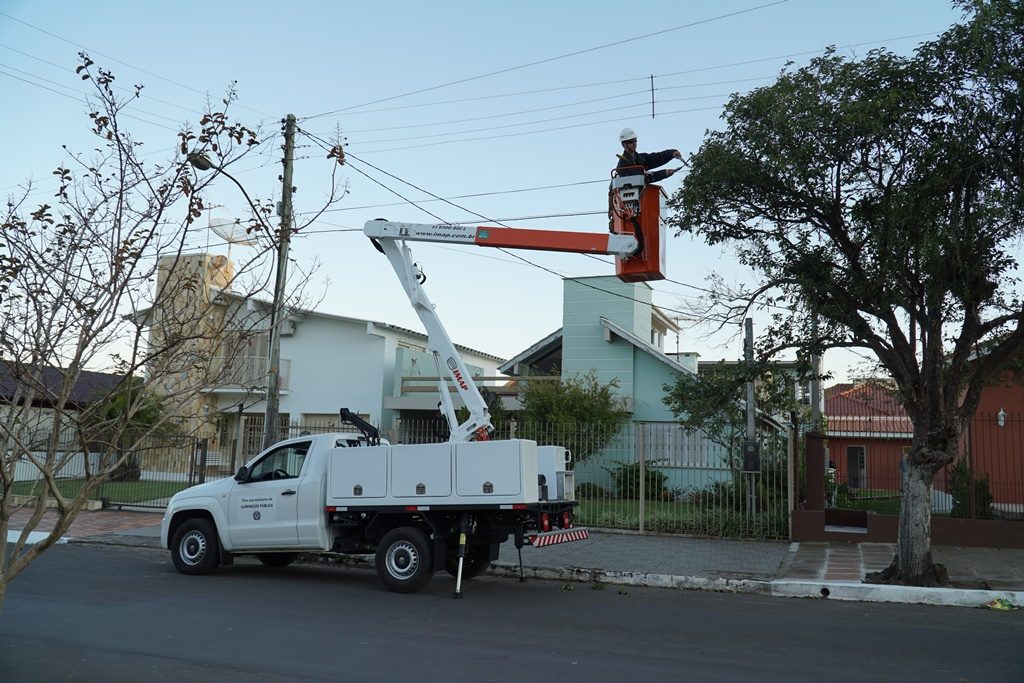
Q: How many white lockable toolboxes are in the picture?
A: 3